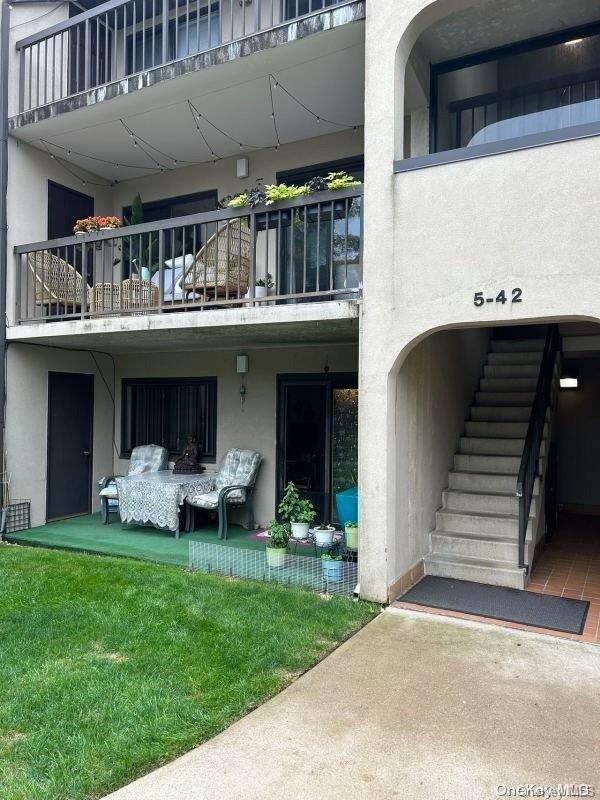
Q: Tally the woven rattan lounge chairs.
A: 2